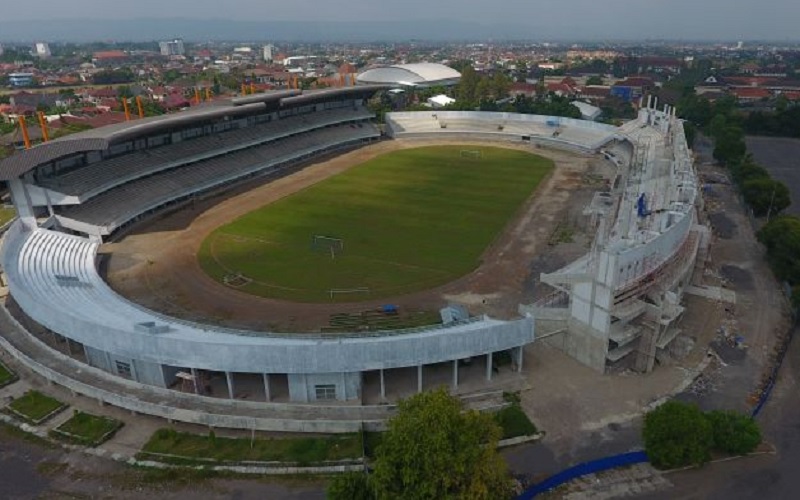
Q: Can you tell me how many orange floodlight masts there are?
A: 12